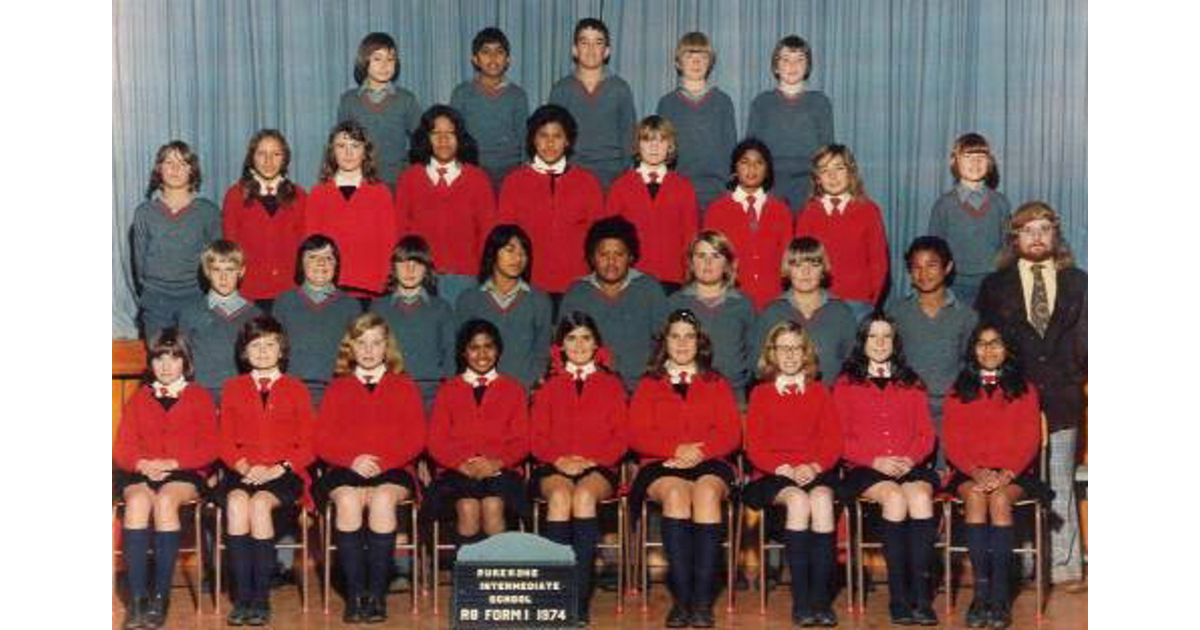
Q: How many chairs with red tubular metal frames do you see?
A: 9